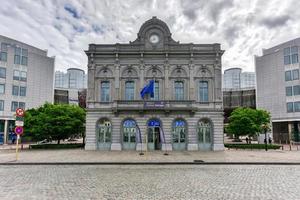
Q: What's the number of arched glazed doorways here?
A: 5